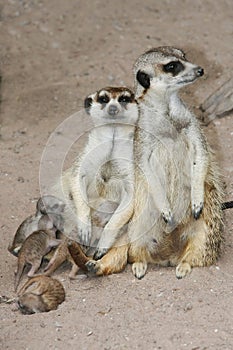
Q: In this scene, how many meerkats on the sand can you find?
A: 6